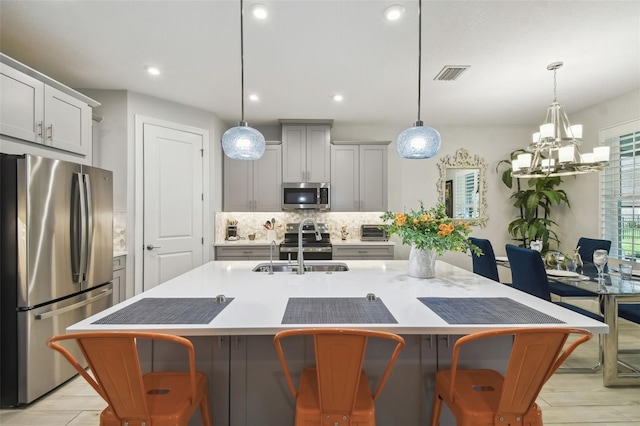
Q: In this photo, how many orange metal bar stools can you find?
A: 3